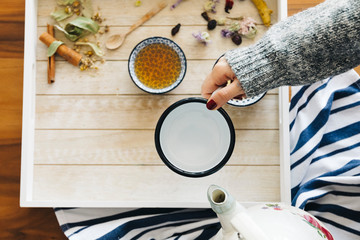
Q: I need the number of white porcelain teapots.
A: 1